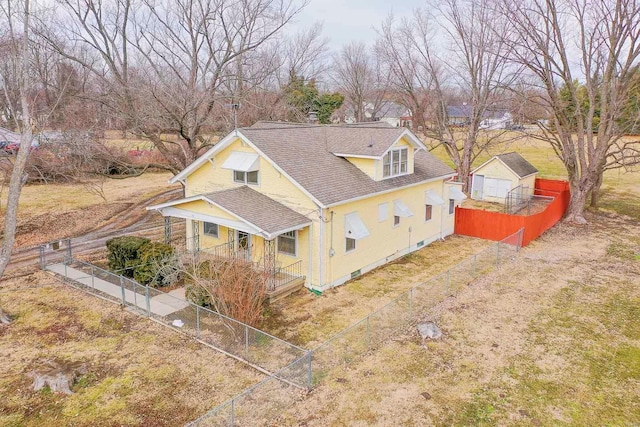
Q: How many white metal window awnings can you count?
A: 5